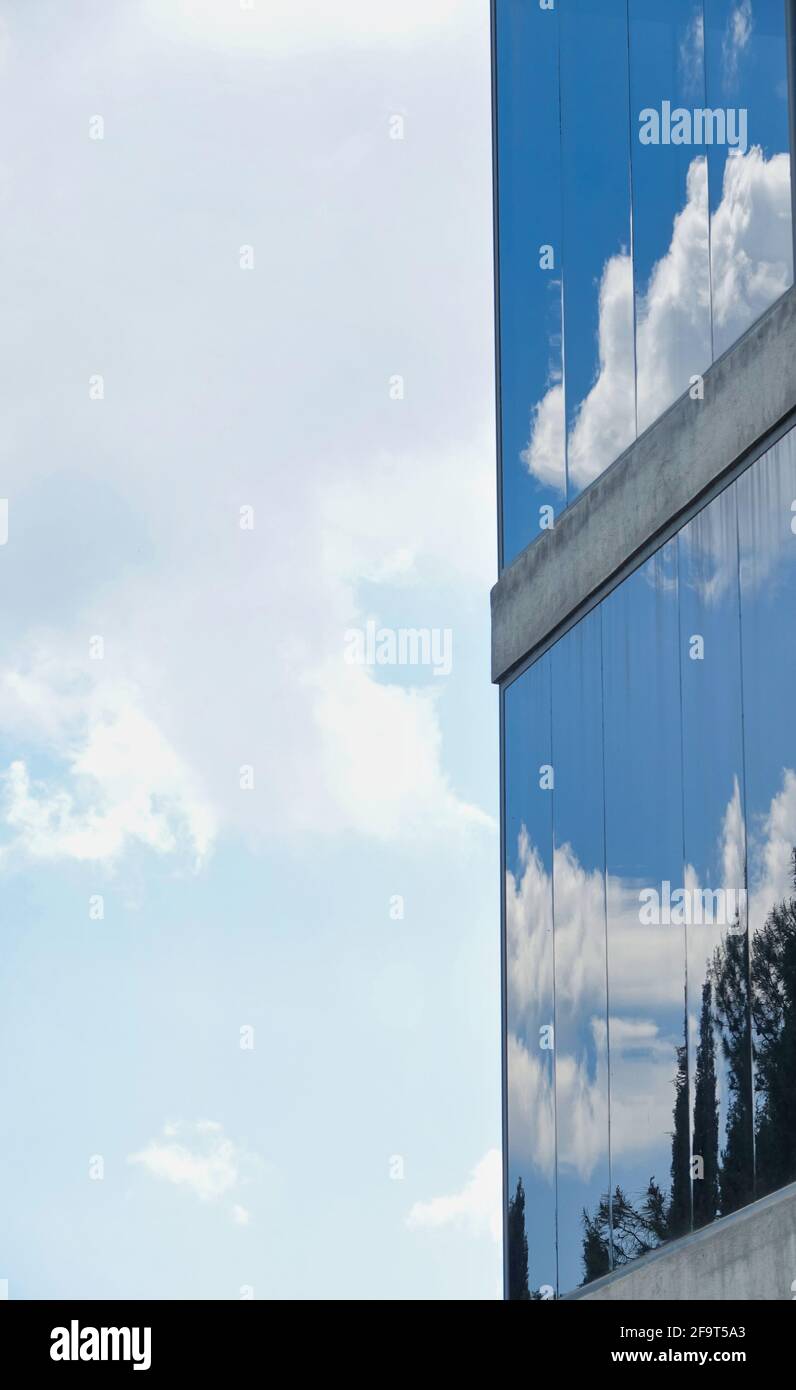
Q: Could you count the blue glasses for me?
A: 9